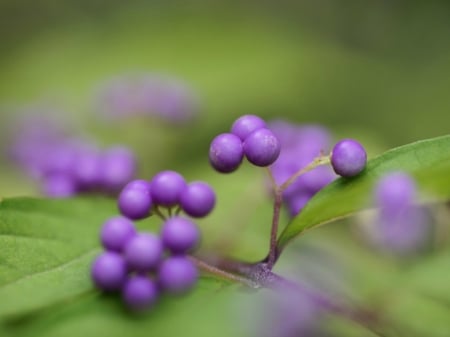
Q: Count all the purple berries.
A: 14